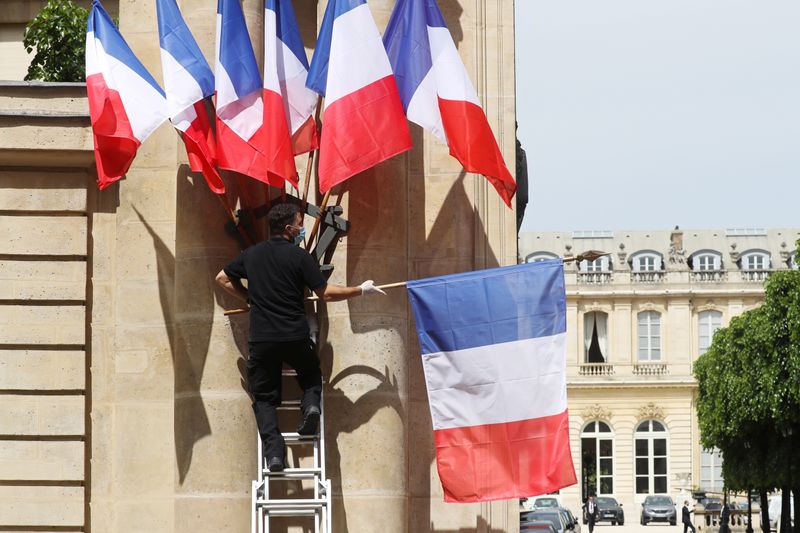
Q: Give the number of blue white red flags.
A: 7